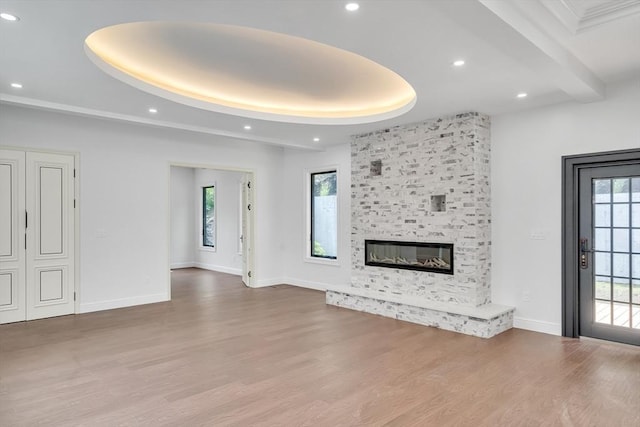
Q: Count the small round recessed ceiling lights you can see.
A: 8